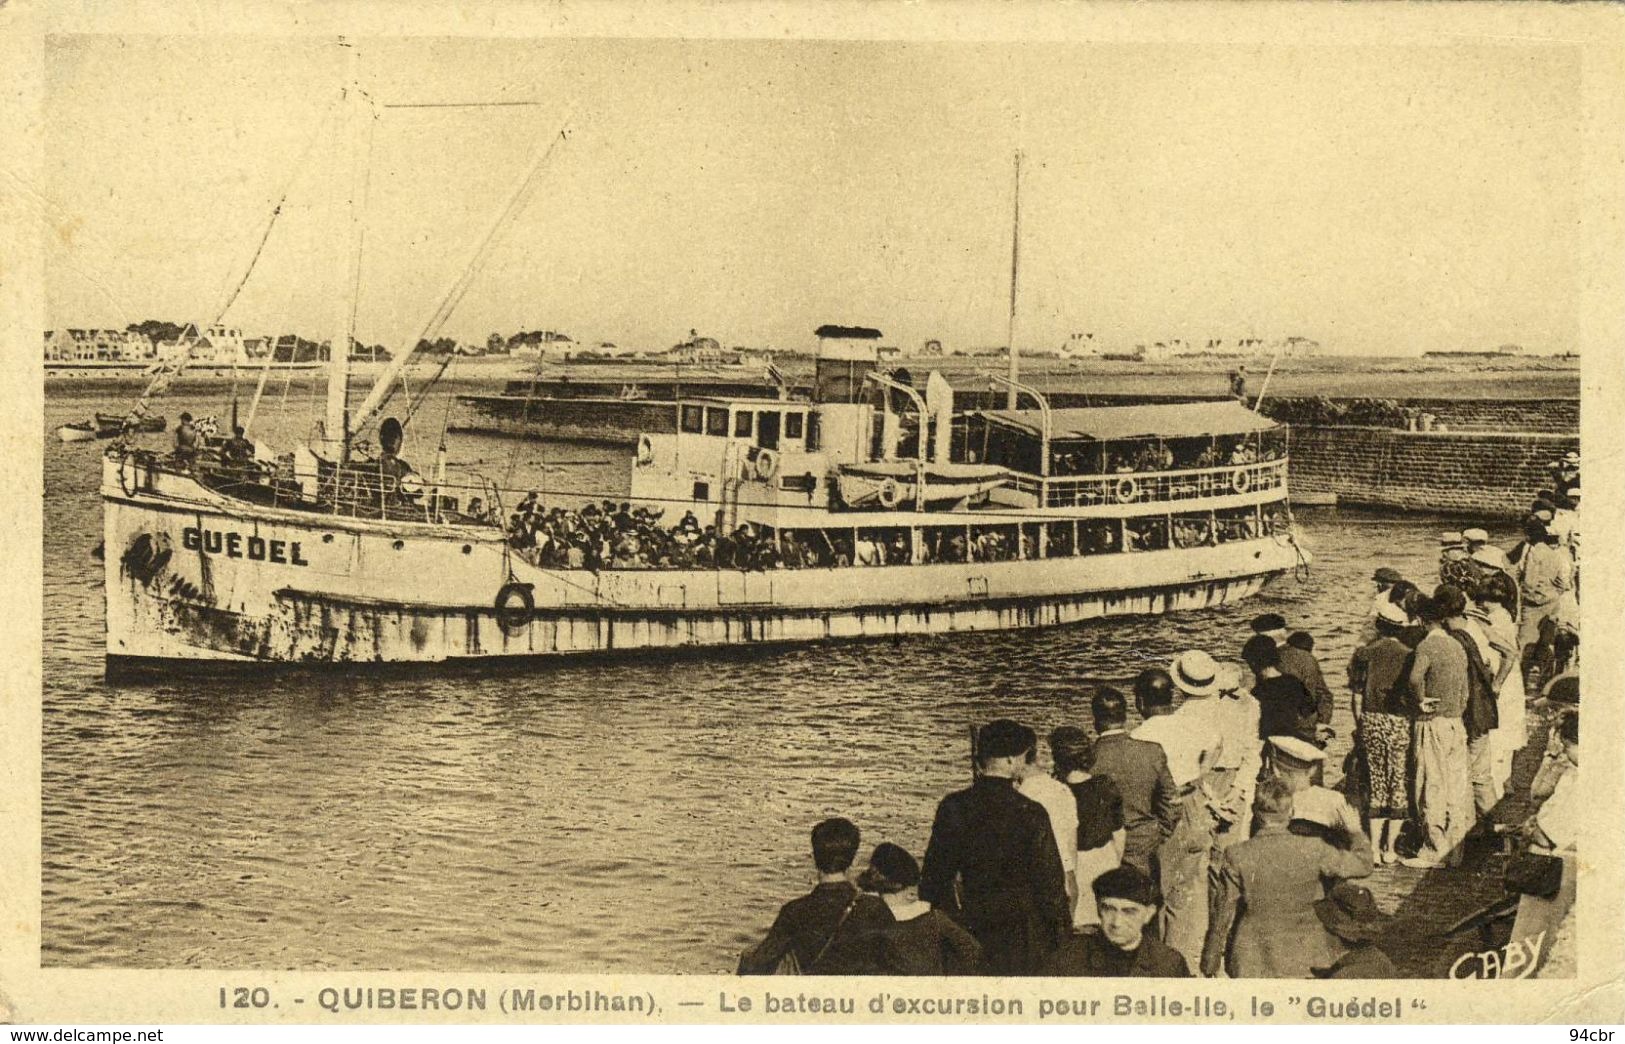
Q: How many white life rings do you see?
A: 5